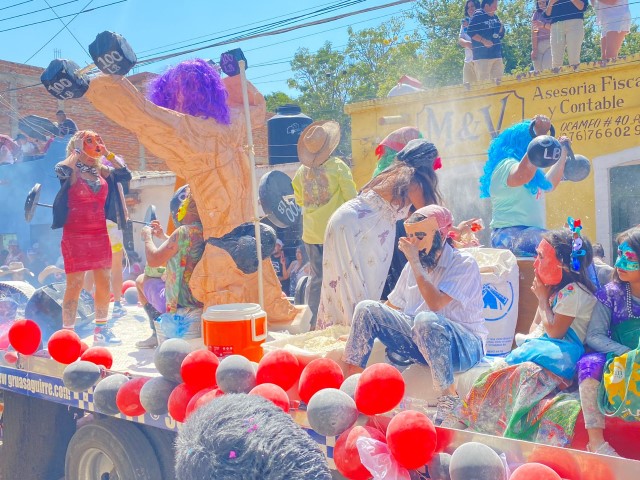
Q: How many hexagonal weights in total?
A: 3